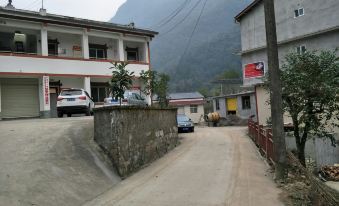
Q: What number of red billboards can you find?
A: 1